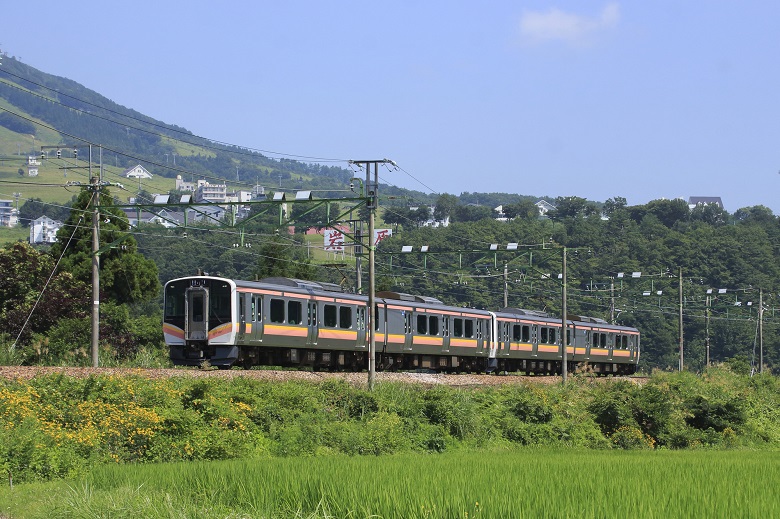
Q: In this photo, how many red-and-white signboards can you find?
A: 2